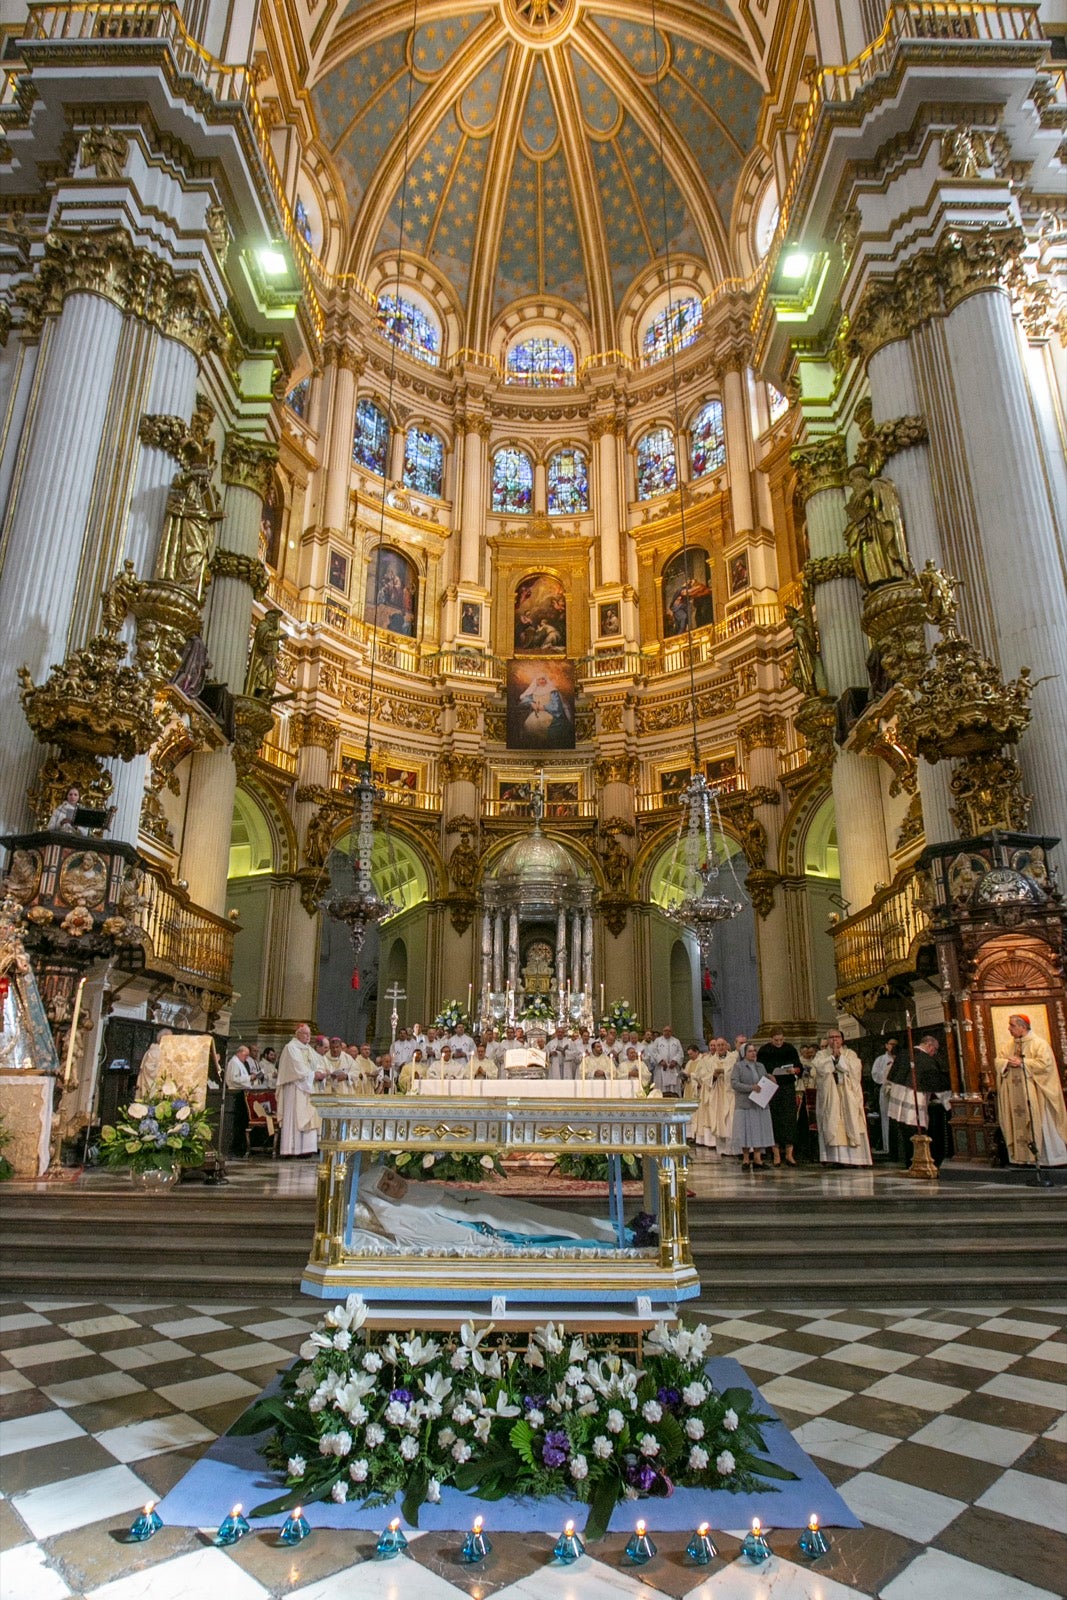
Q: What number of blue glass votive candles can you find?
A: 10